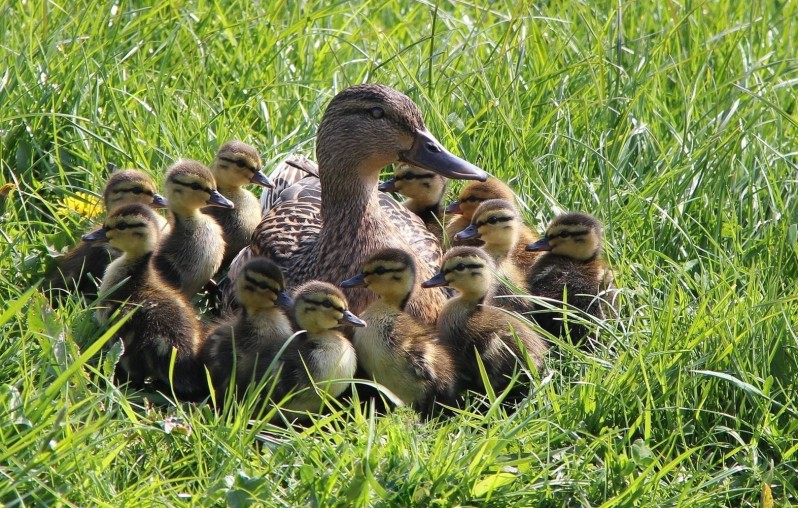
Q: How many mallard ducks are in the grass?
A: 13